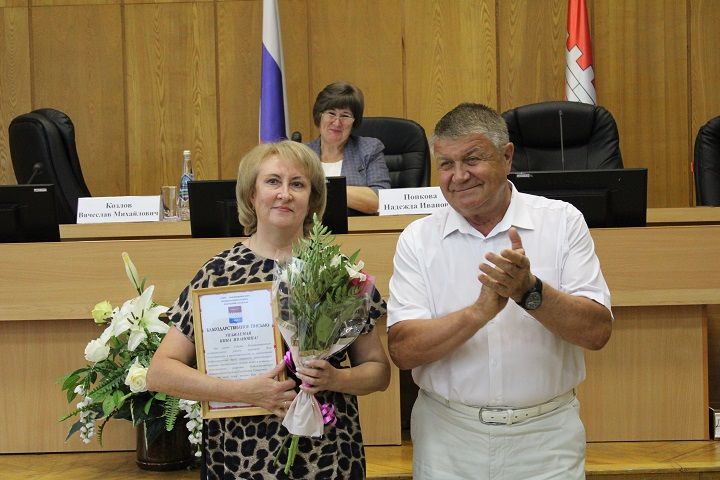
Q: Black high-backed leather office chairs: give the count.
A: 4